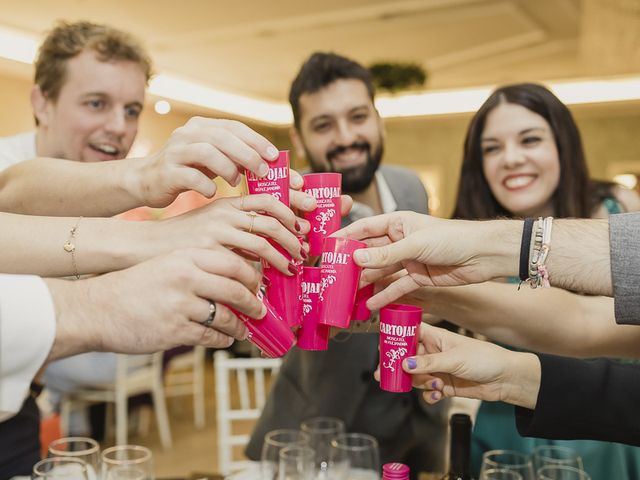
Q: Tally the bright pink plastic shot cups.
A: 8